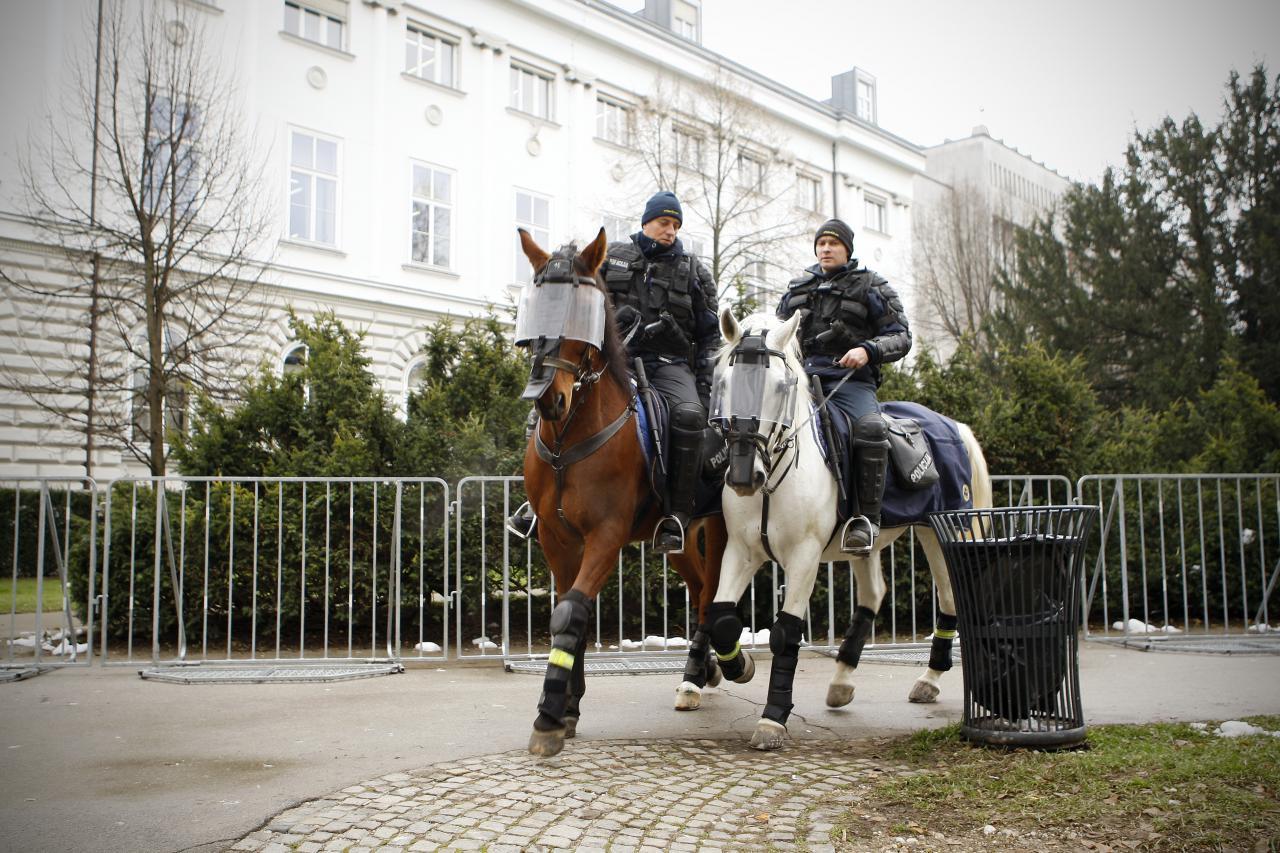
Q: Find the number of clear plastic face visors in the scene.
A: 2